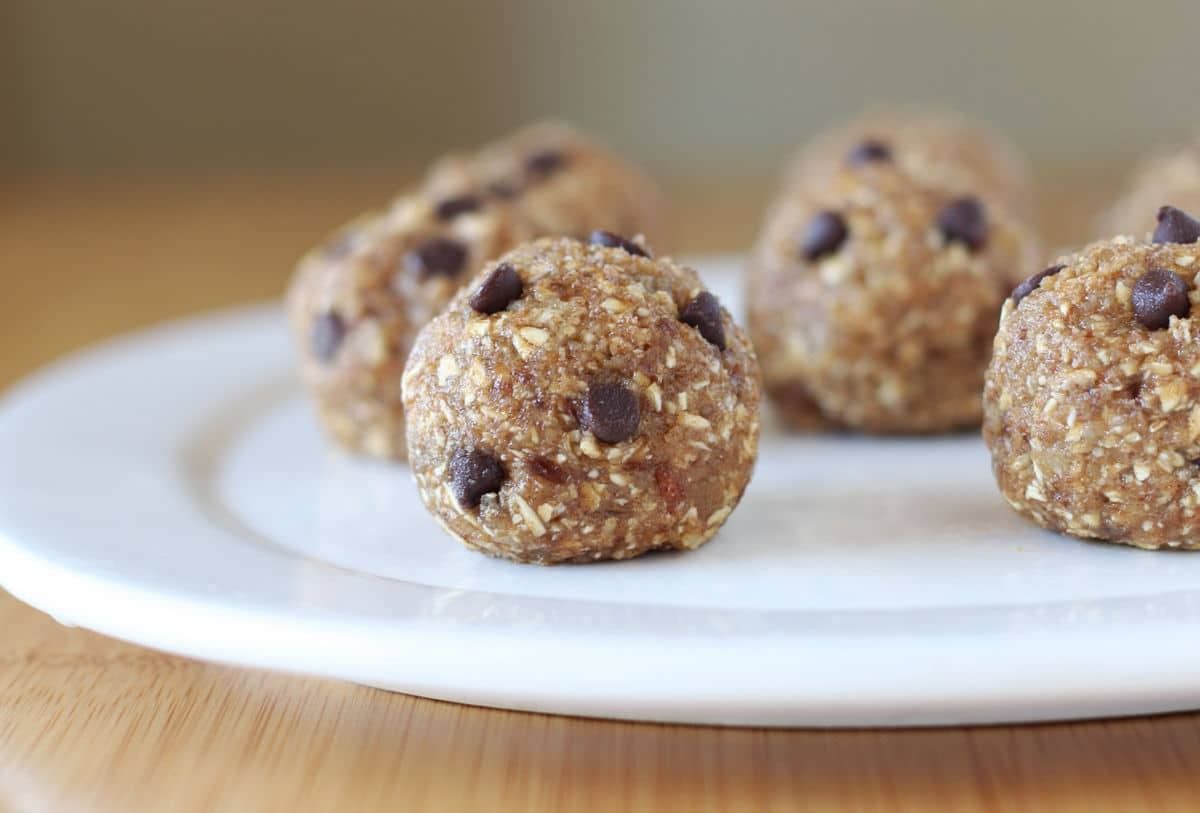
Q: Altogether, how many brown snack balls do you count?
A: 7